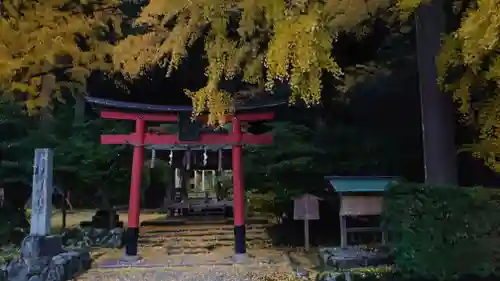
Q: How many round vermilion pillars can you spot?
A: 2